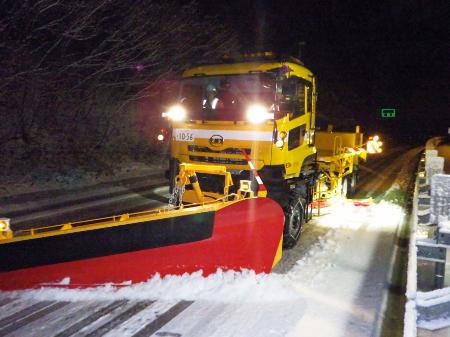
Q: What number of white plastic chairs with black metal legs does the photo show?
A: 0